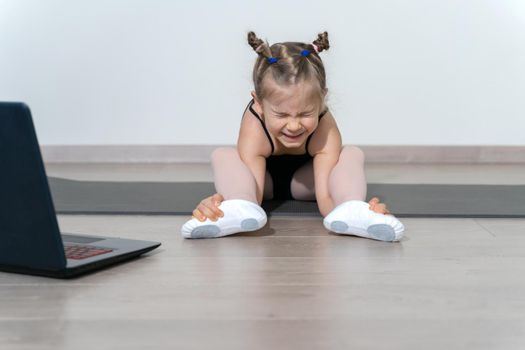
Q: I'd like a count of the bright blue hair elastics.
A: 2